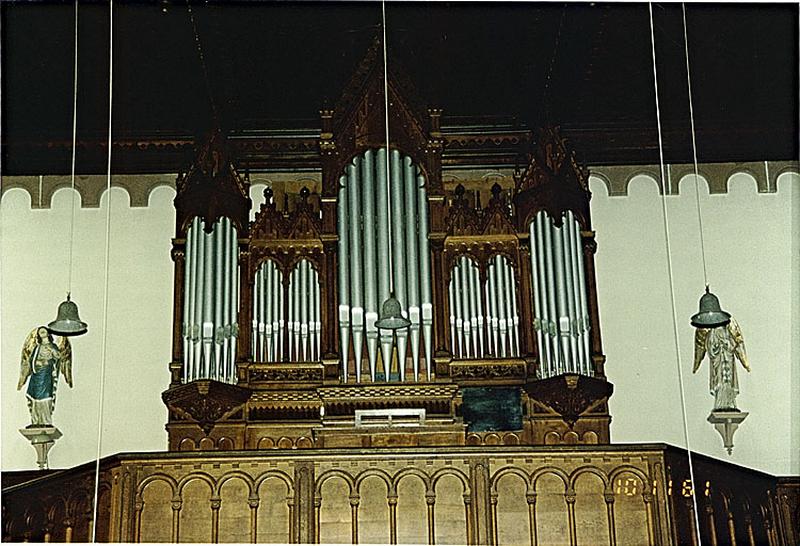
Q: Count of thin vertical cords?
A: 5